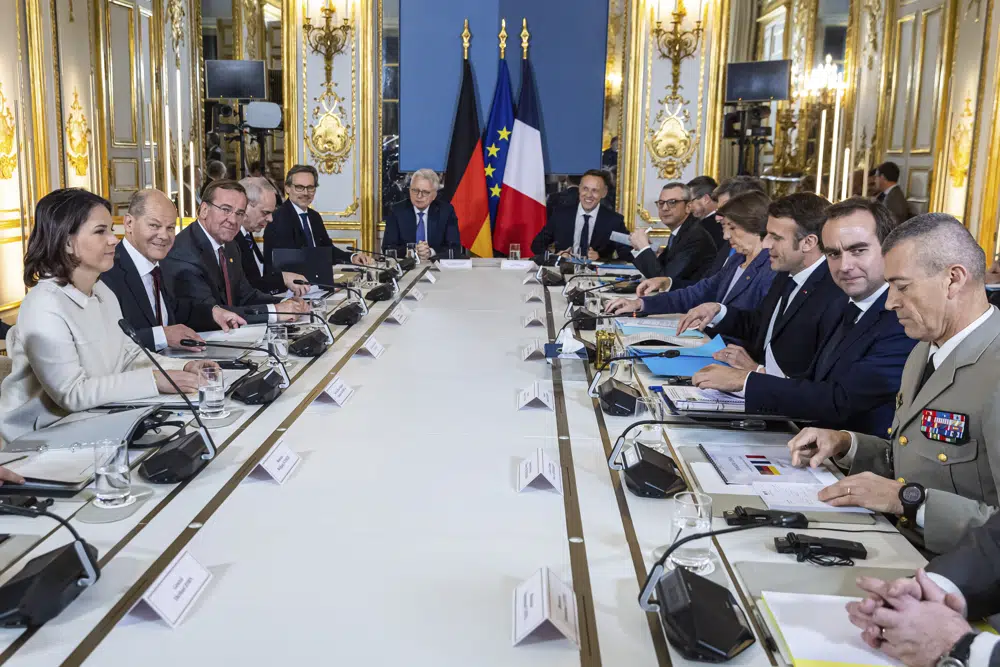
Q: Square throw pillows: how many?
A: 0